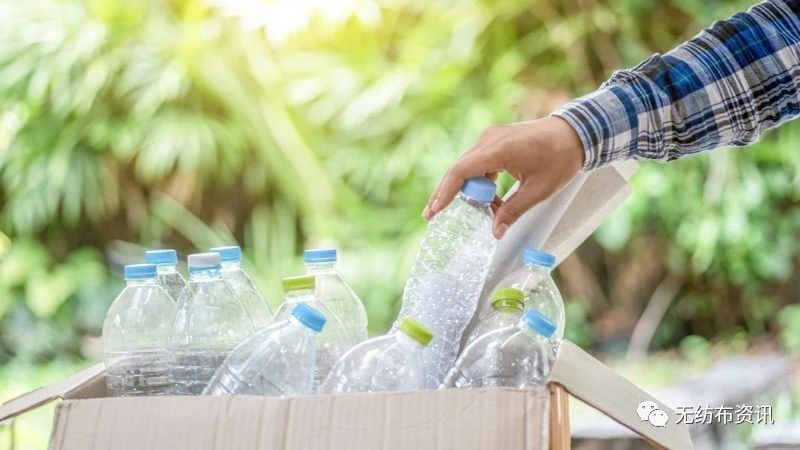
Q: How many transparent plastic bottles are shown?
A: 12